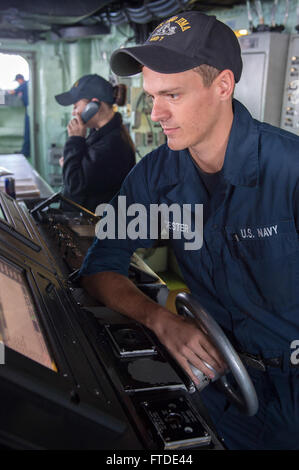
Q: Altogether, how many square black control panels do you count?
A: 2